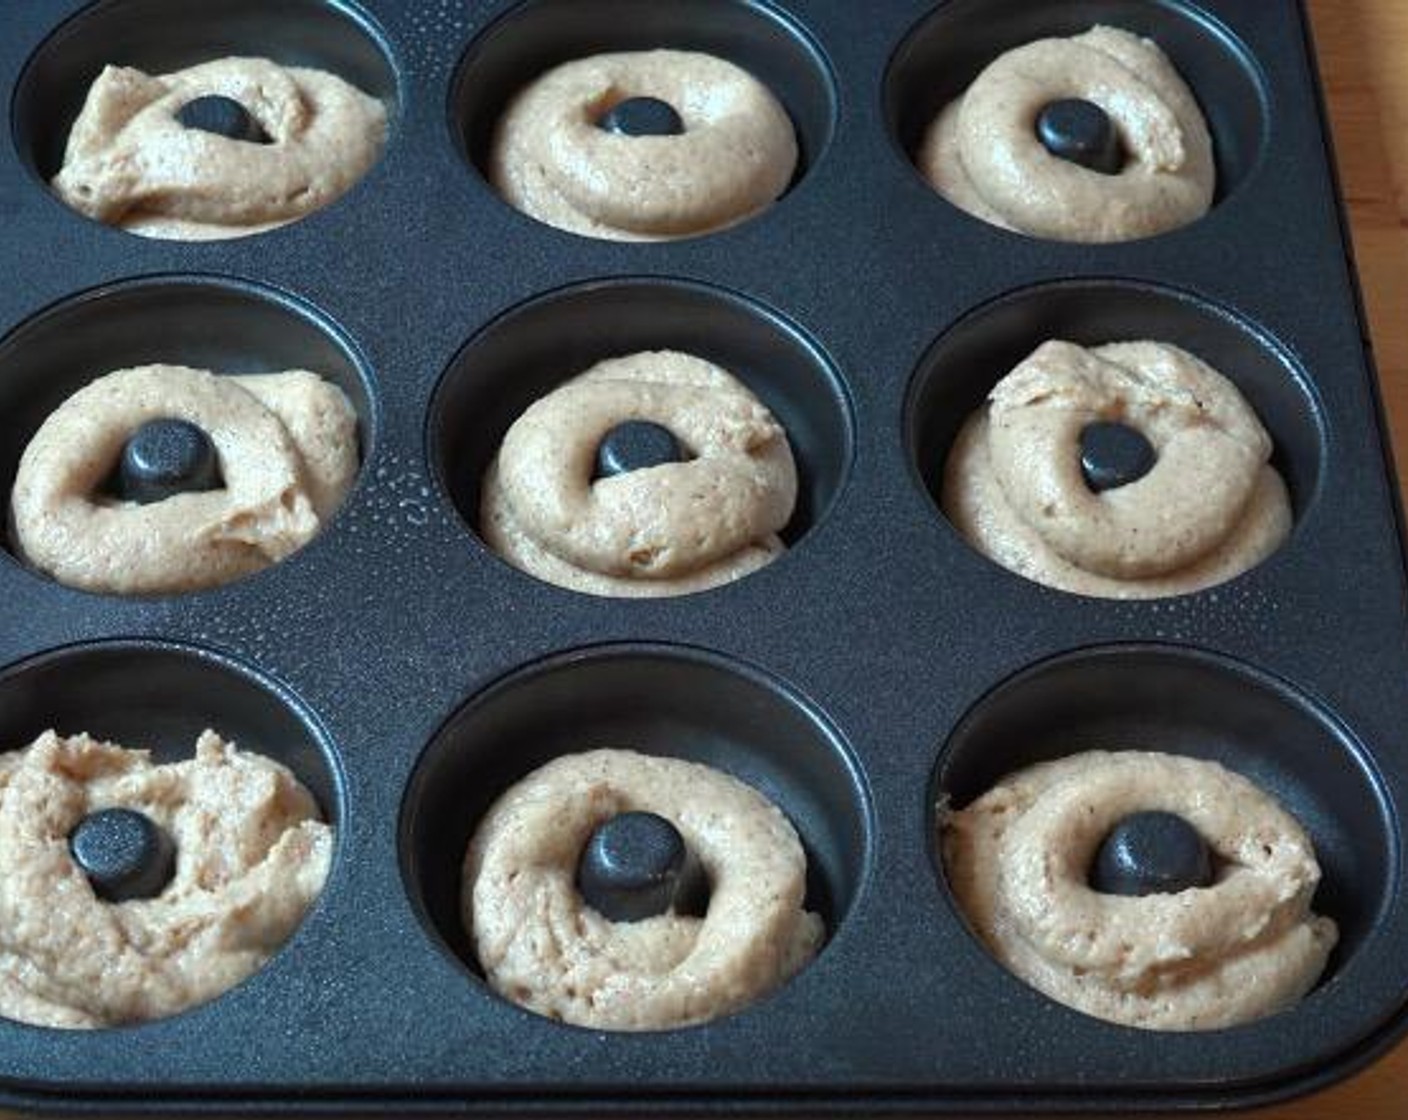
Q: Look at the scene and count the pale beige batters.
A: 9